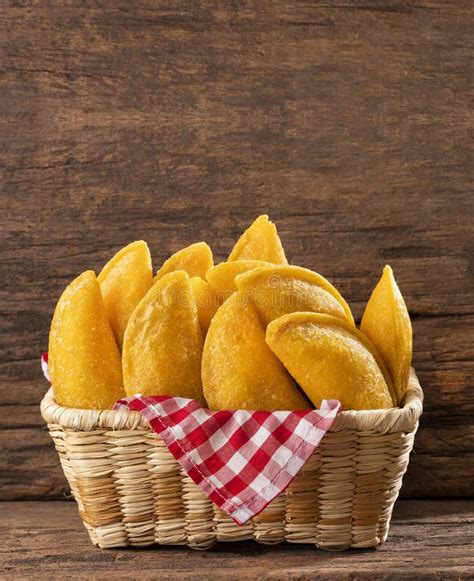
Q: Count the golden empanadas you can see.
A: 11